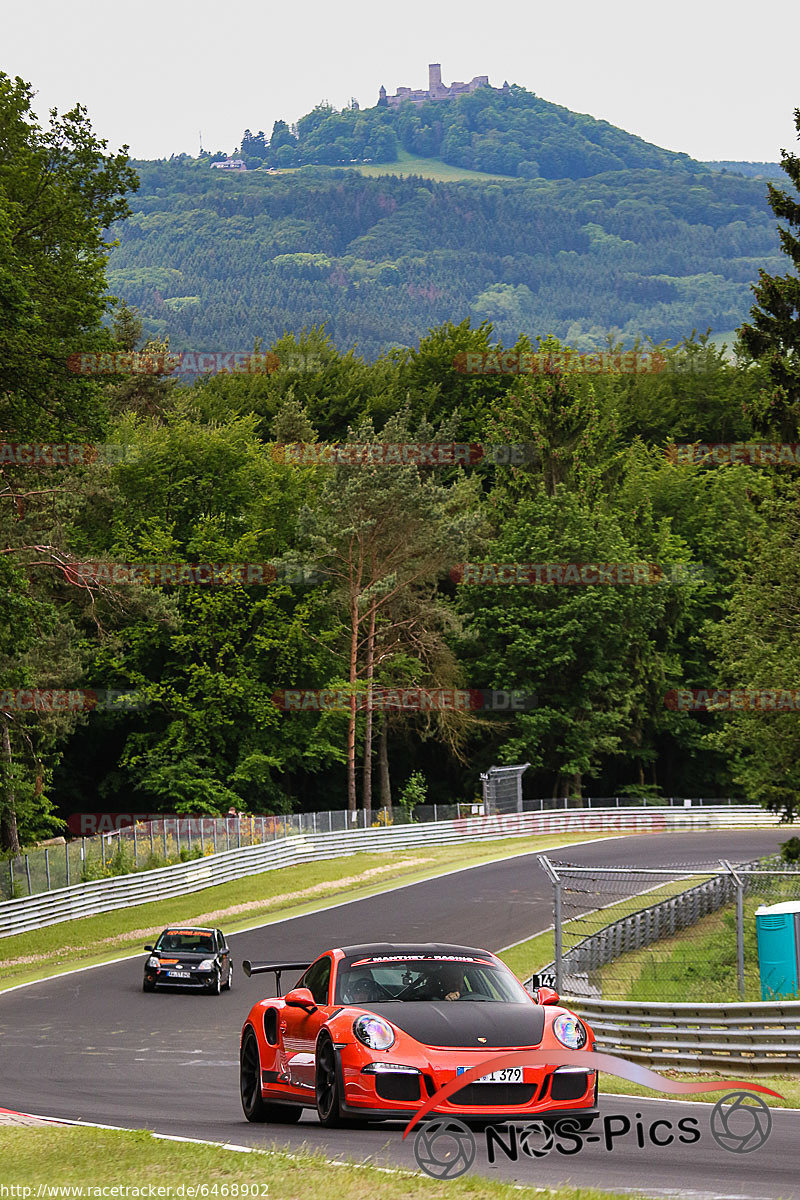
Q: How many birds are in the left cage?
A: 0